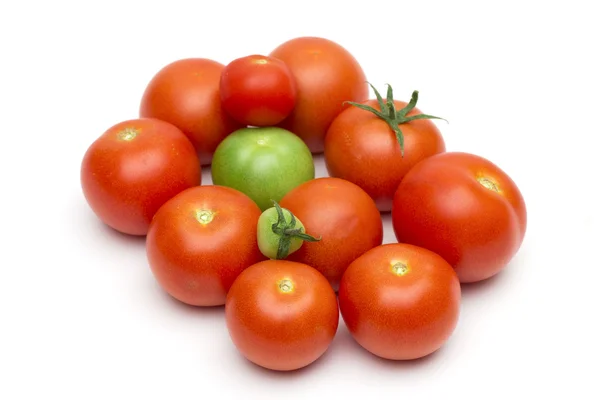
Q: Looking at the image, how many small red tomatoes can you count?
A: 1